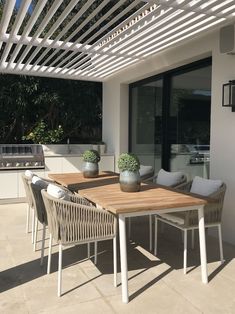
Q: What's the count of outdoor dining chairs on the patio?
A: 6